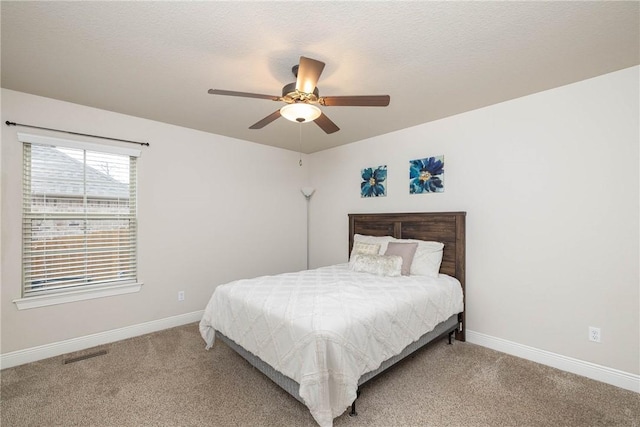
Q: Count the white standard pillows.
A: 2